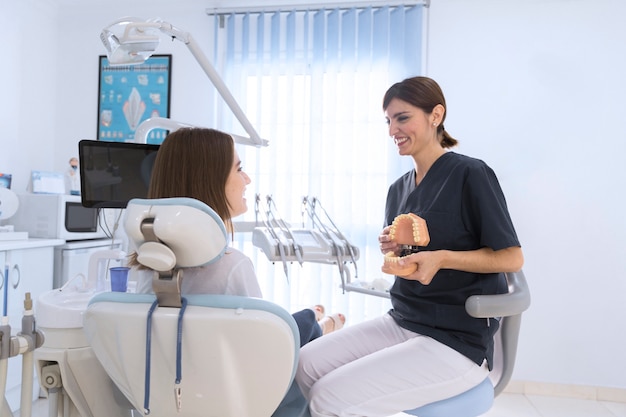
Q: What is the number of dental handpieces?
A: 4